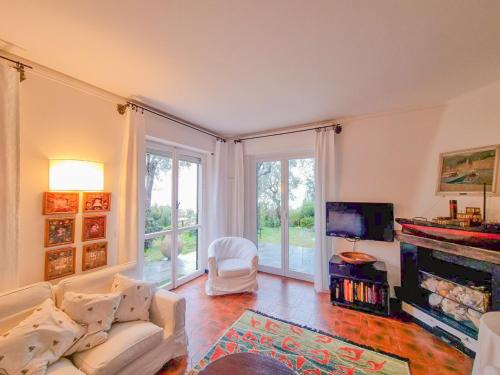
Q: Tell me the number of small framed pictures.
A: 6